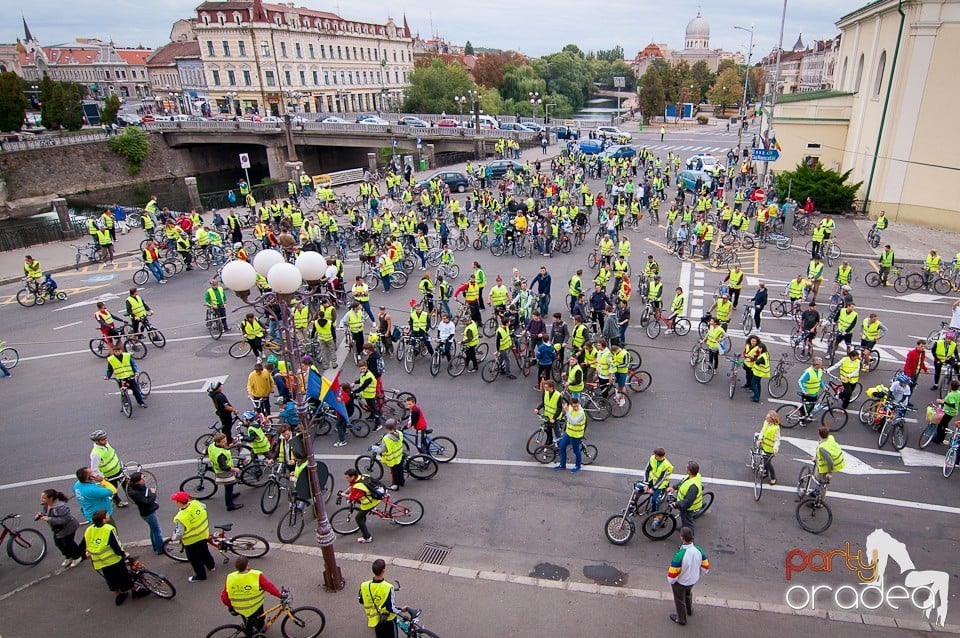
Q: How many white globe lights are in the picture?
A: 4